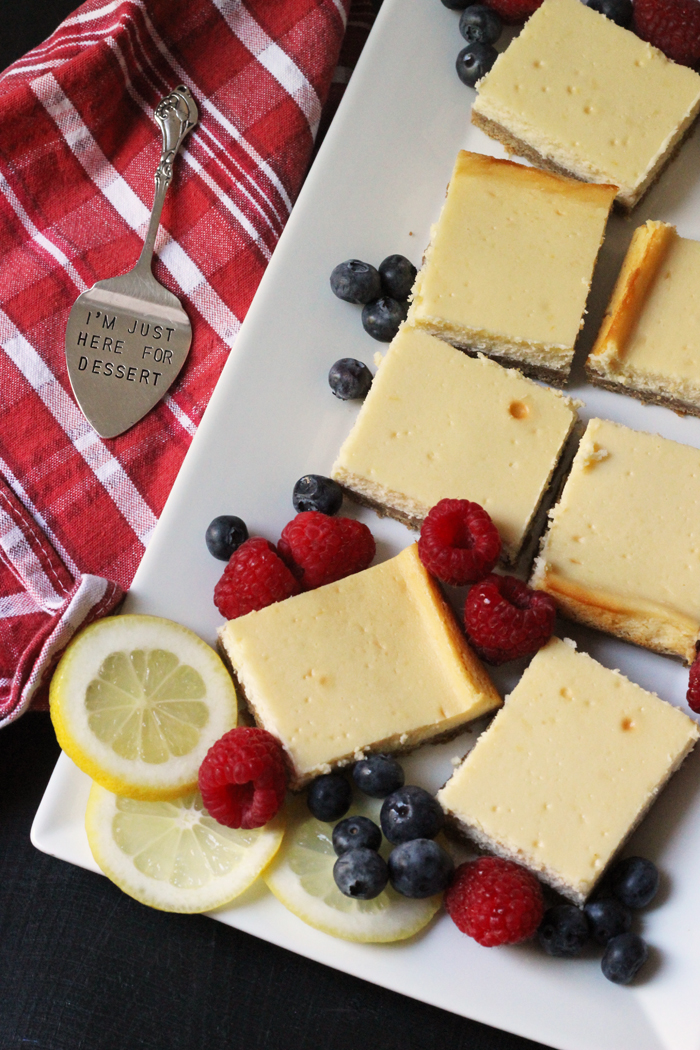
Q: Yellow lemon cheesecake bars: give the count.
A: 7